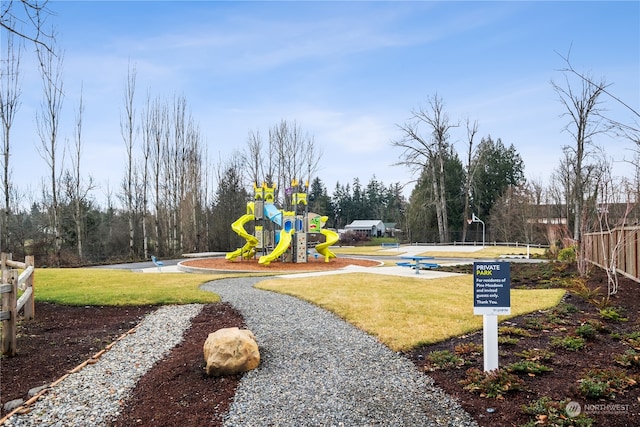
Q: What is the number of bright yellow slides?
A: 3